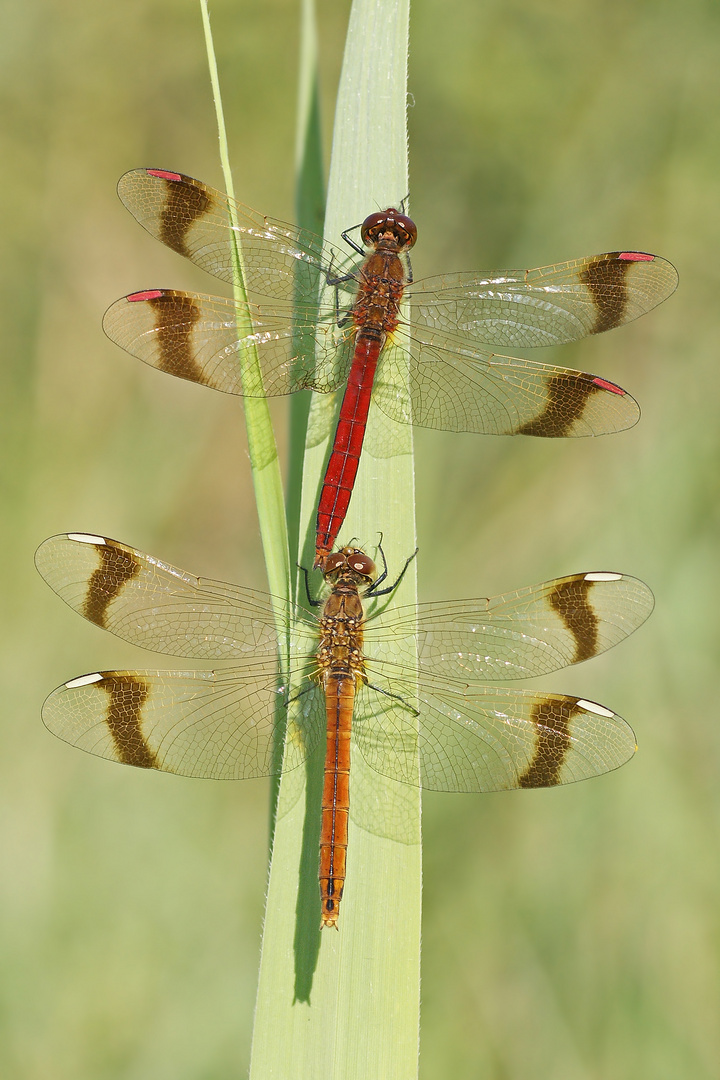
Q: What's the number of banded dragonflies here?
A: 2